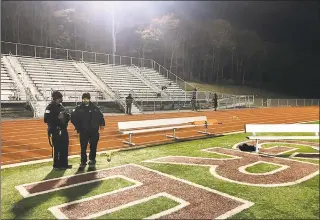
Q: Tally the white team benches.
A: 2